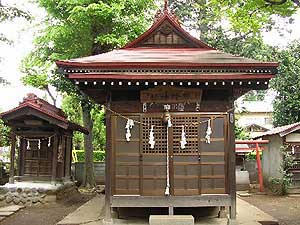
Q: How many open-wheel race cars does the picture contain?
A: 0